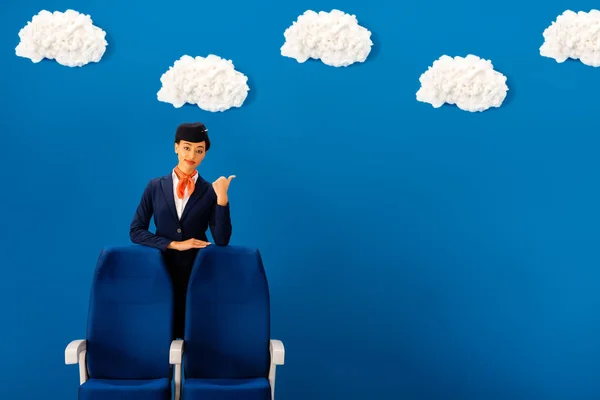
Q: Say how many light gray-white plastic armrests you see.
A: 3